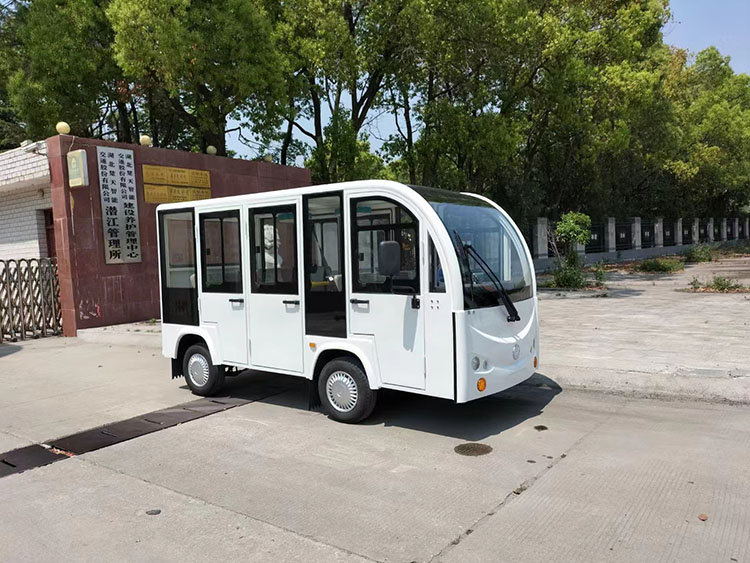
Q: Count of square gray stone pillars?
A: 11